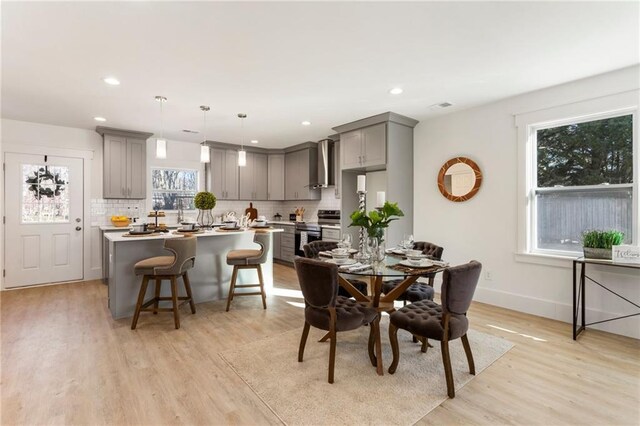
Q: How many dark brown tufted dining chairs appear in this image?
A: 4